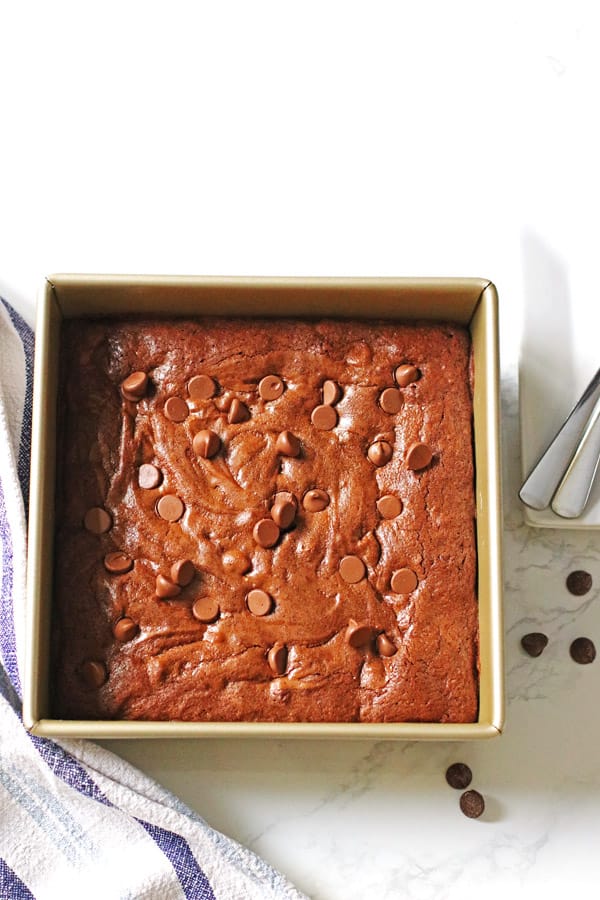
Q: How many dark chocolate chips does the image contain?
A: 5